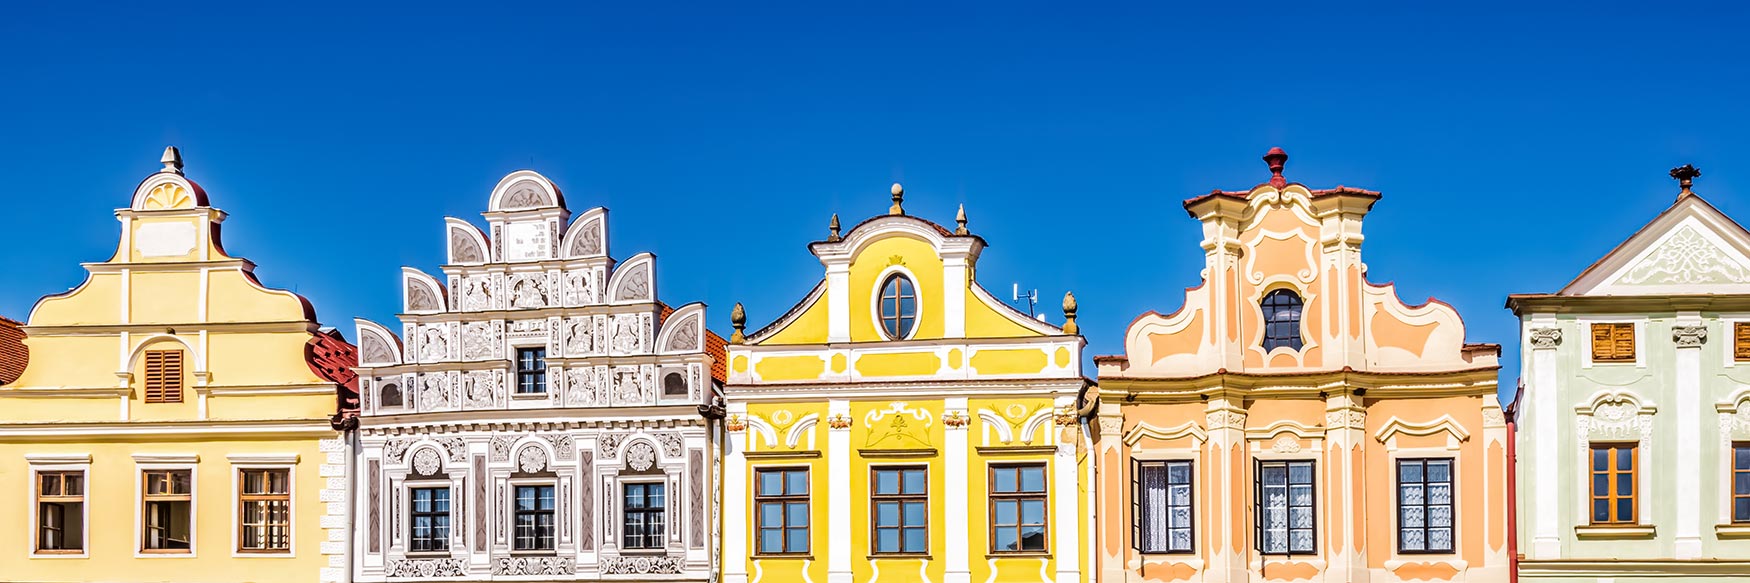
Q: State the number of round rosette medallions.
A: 3